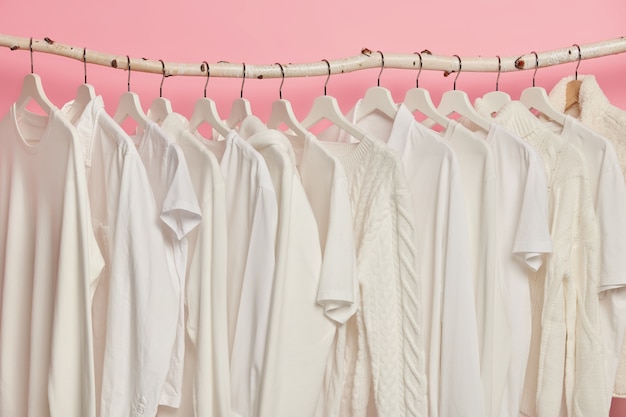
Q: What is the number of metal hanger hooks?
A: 14